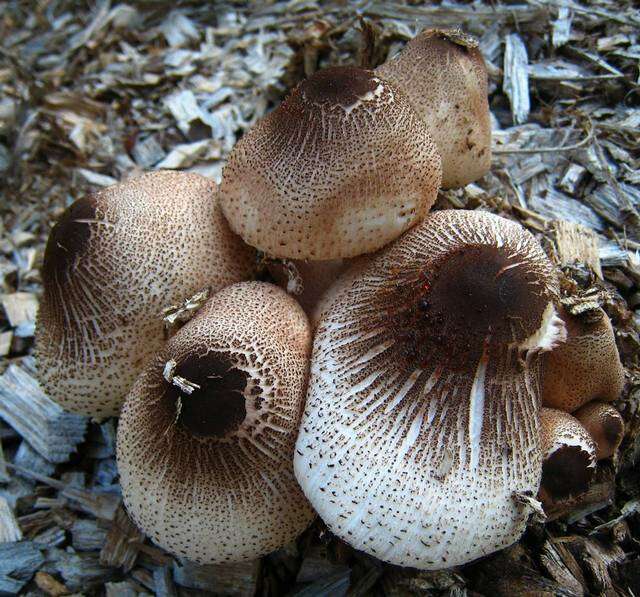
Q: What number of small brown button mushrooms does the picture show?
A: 3